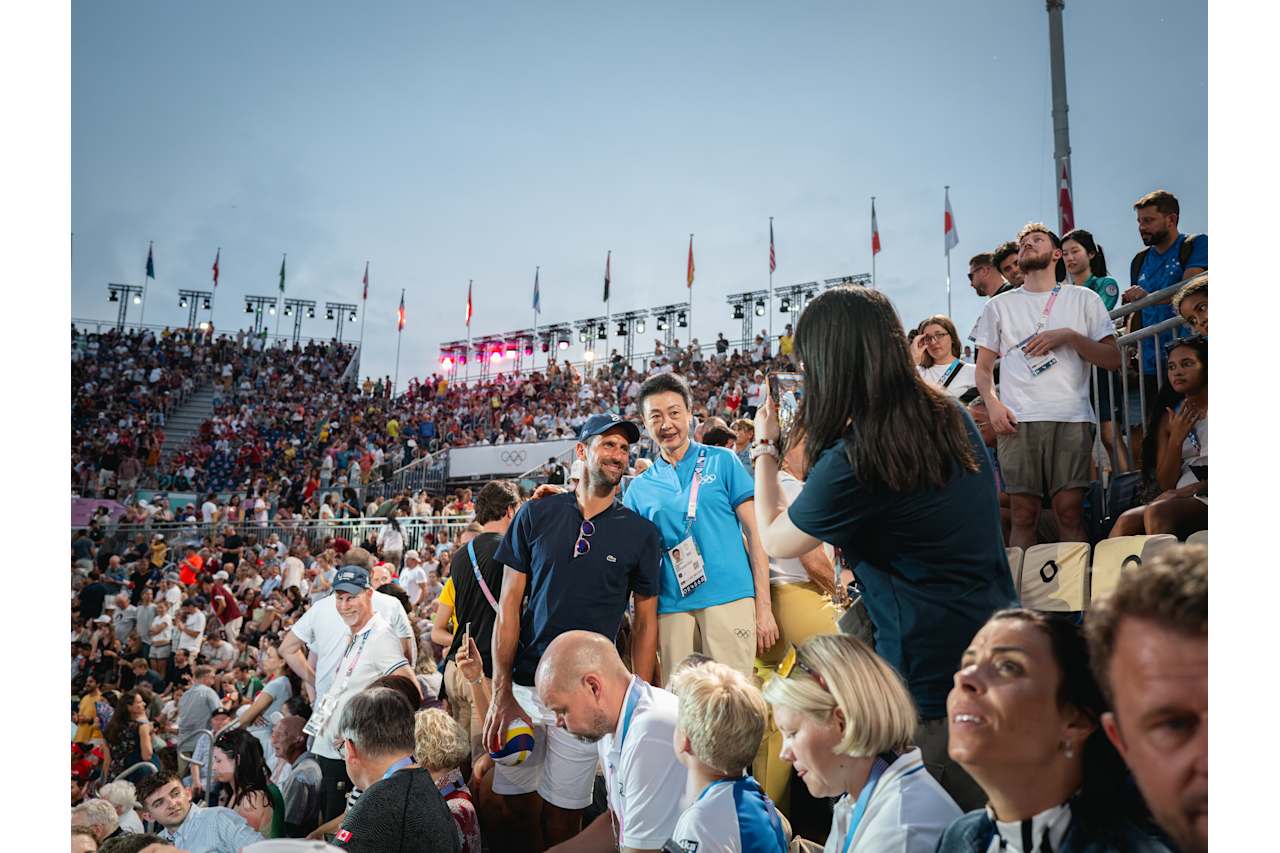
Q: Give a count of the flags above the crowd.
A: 13